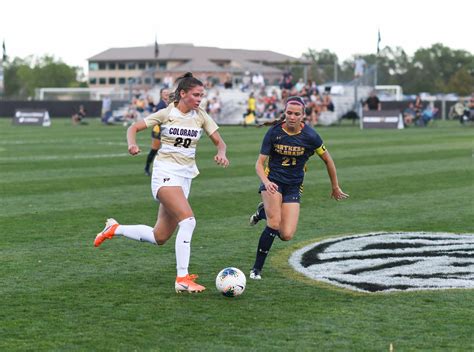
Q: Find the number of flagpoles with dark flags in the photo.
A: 3